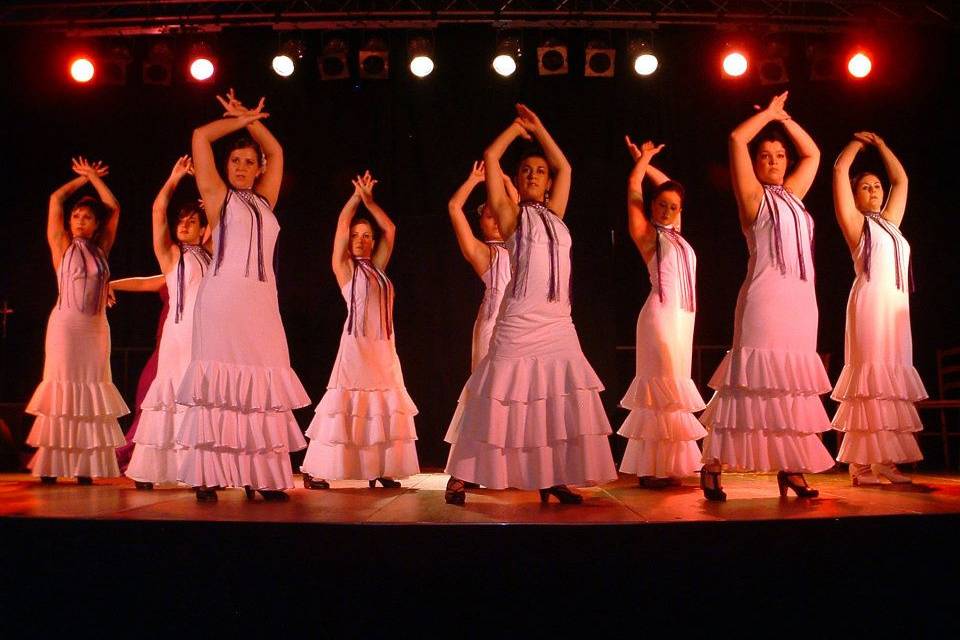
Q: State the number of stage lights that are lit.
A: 8